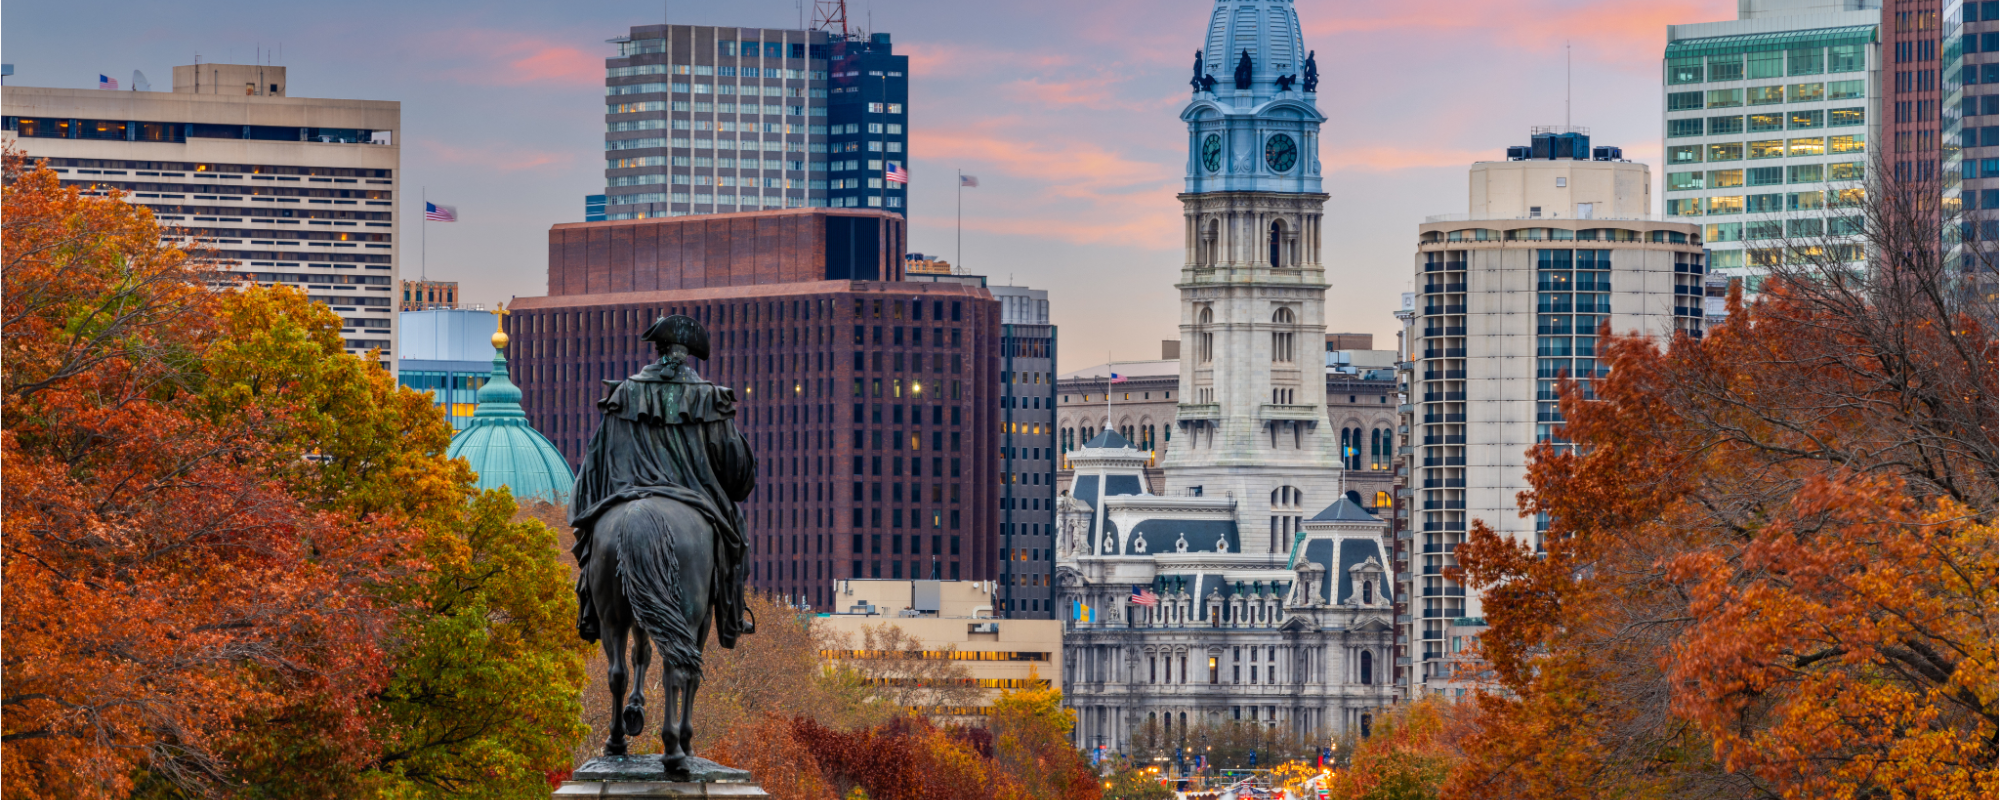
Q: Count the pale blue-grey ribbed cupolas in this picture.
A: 1